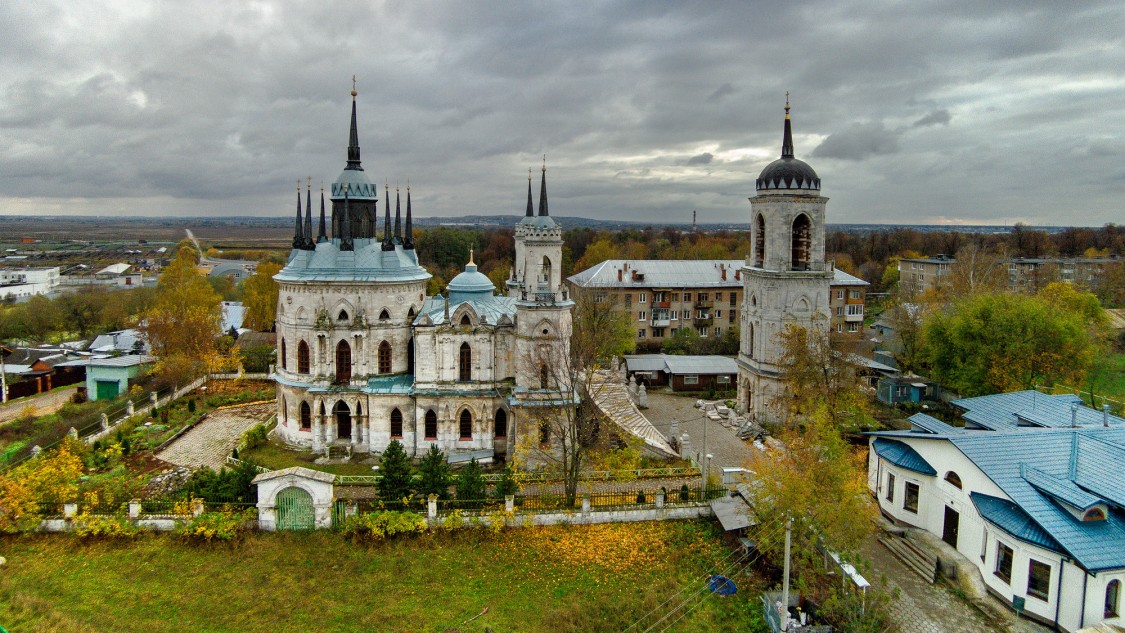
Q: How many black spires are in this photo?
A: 11